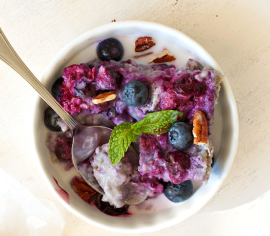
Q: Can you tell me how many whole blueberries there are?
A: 6